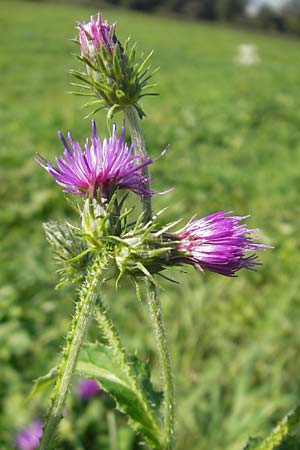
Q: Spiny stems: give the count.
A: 3